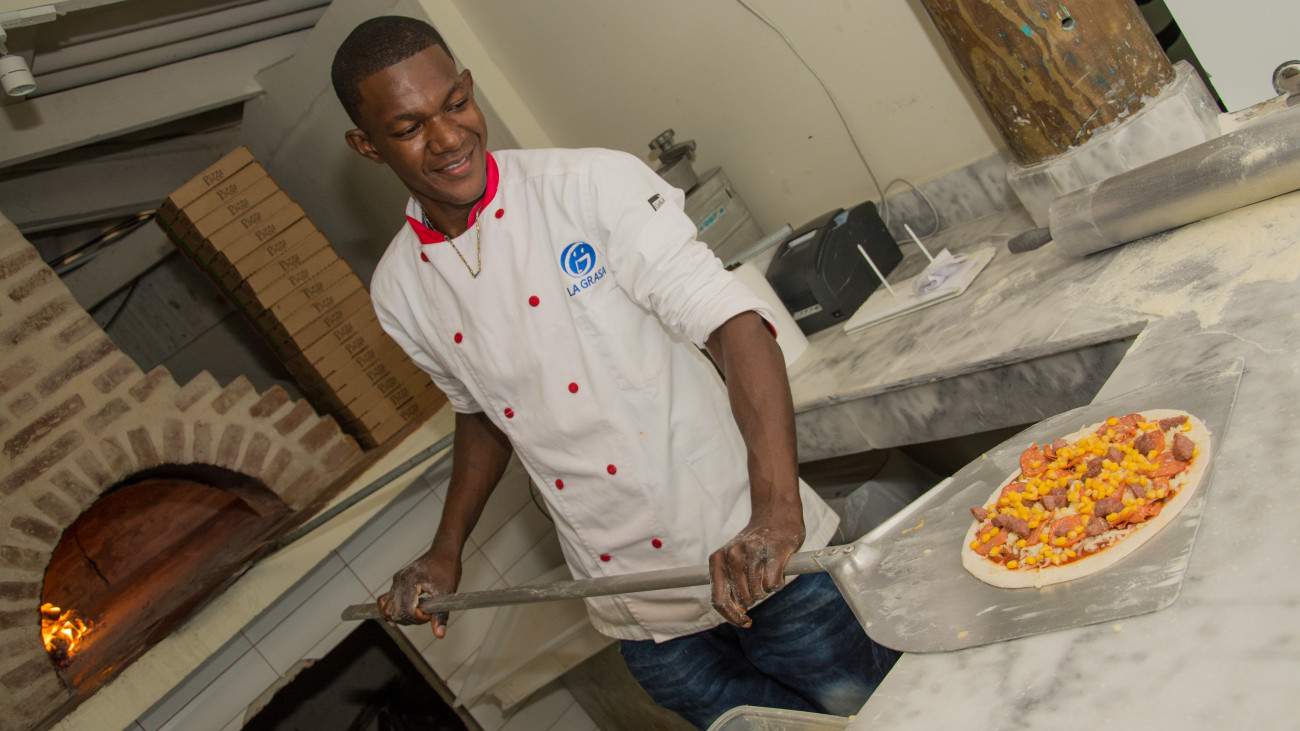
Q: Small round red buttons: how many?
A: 10